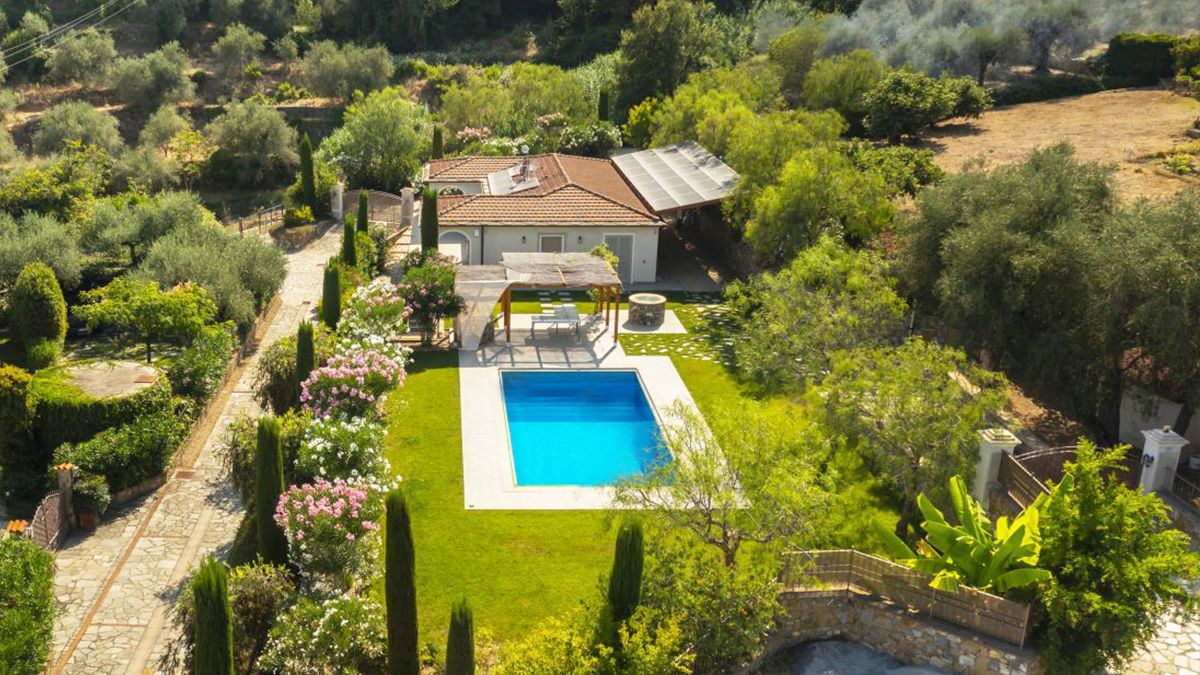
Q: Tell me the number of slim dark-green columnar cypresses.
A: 13